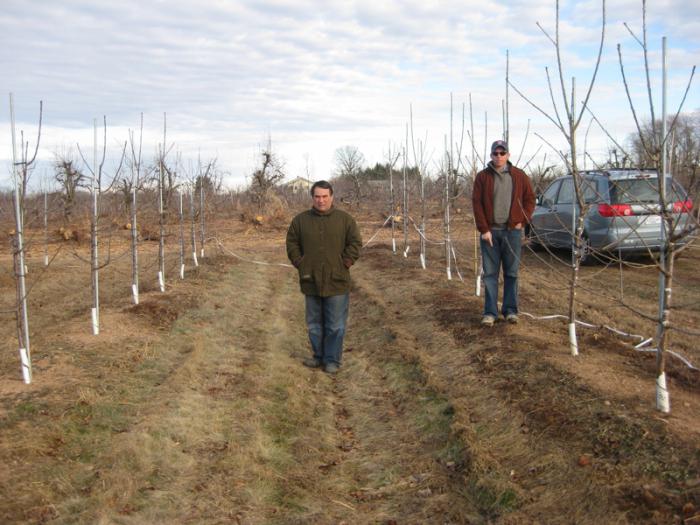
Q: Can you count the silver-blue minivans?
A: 1